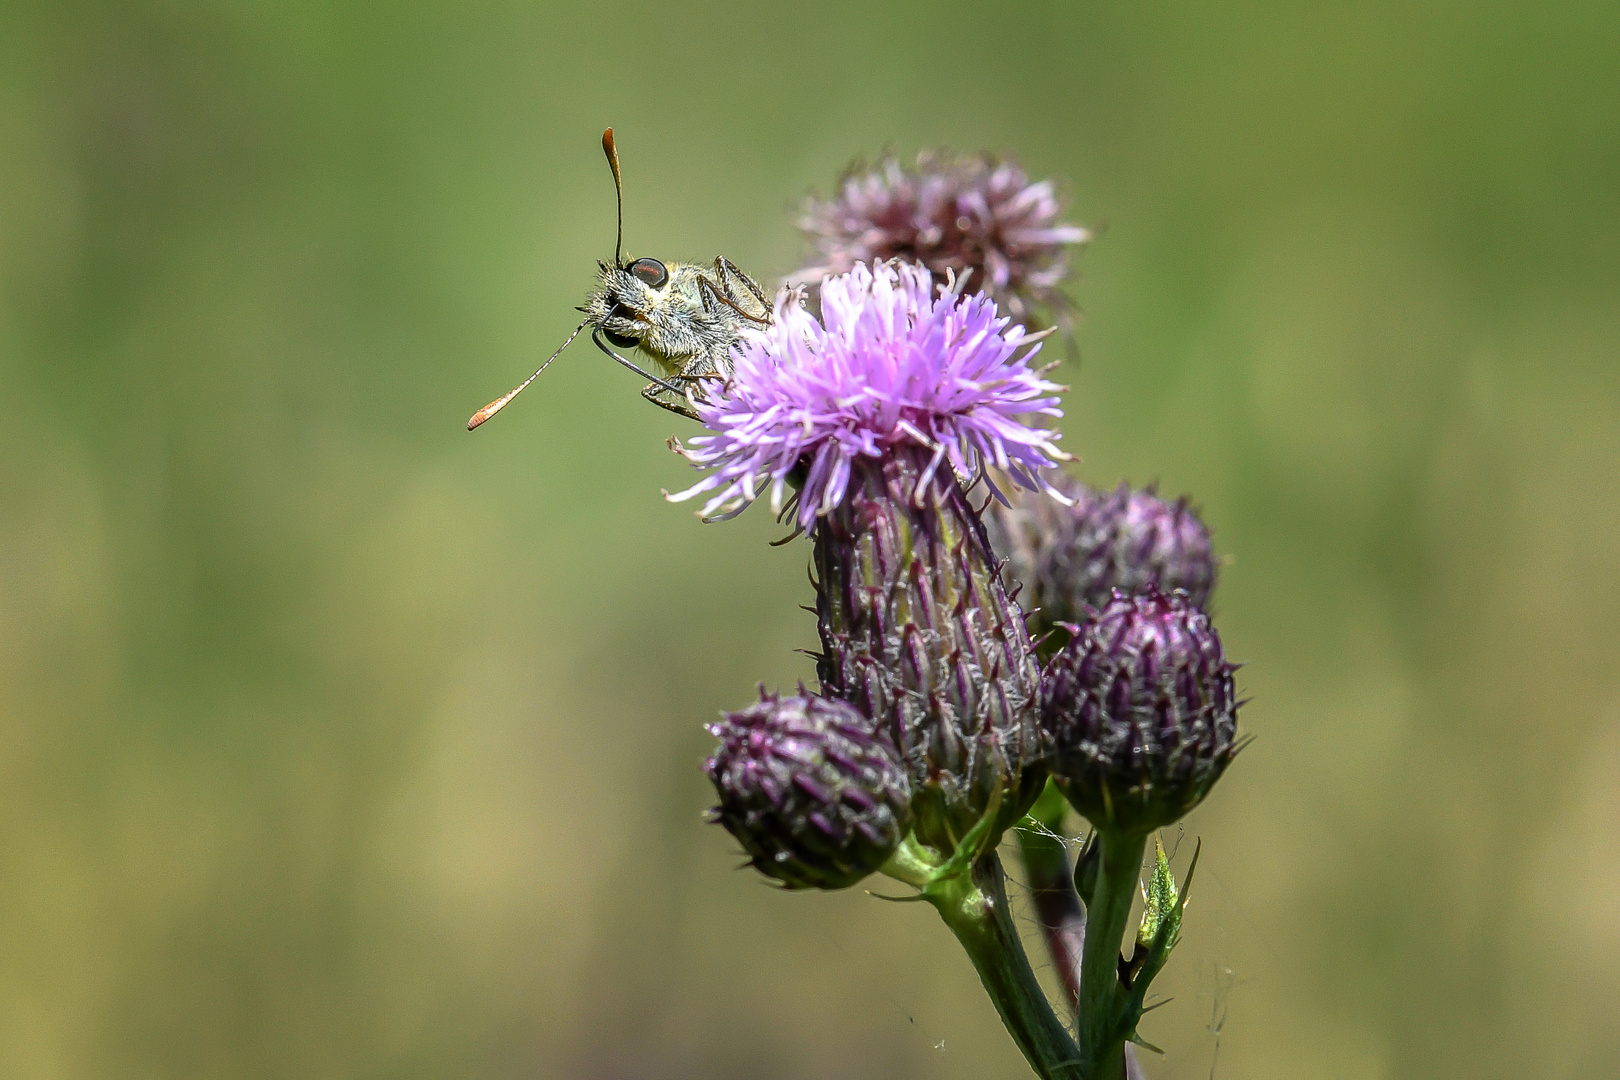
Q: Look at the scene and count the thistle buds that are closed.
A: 3